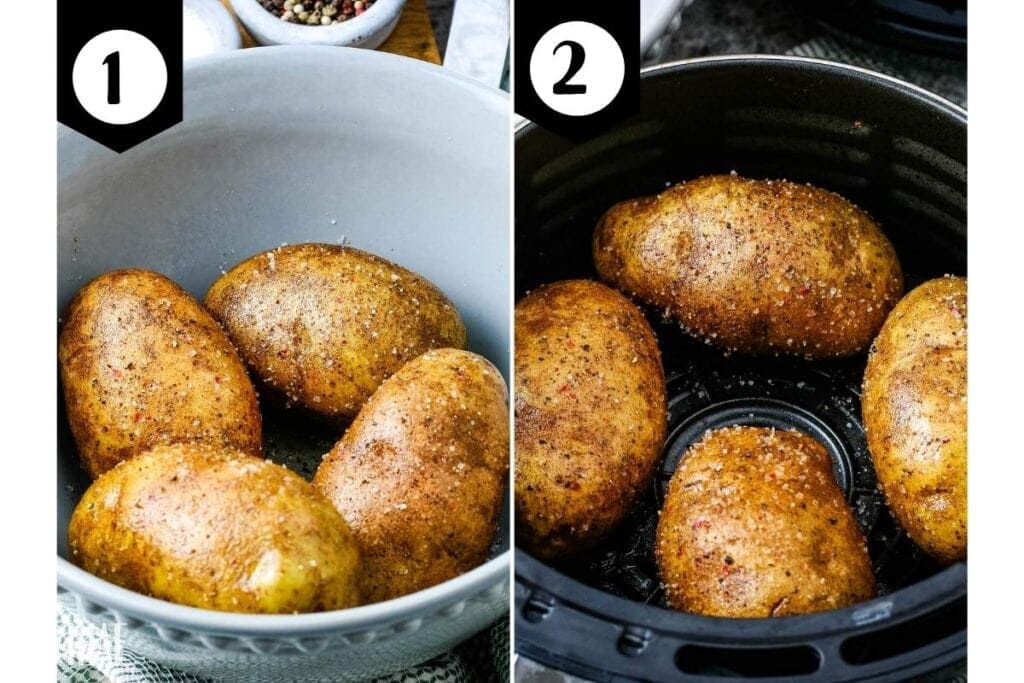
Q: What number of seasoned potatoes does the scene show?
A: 8